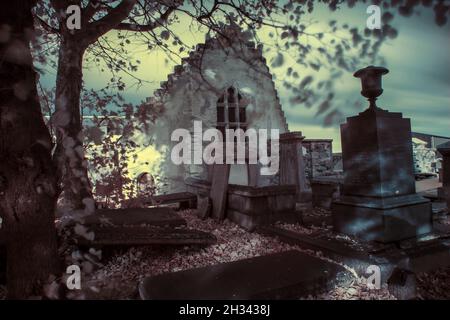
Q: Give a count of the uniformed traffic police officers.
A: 0